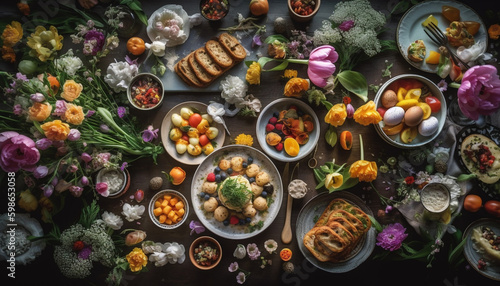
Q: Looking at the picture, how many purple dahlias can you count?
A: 1